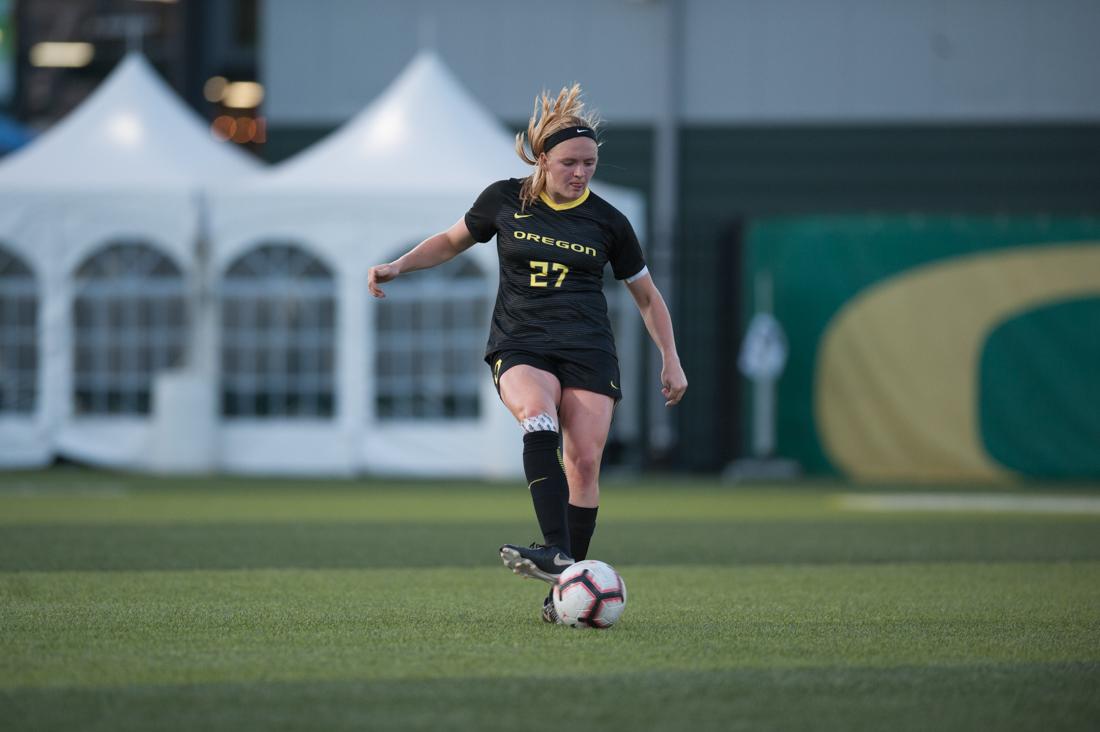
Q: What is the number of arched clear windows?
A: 4